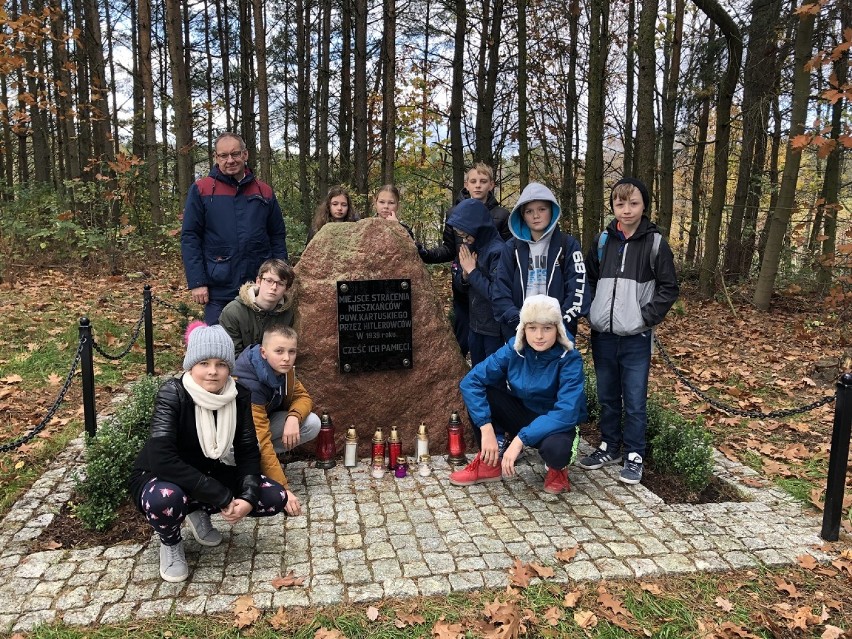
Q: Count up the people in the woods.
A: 11